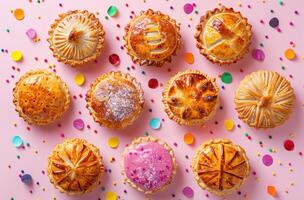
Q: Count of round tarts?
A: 10